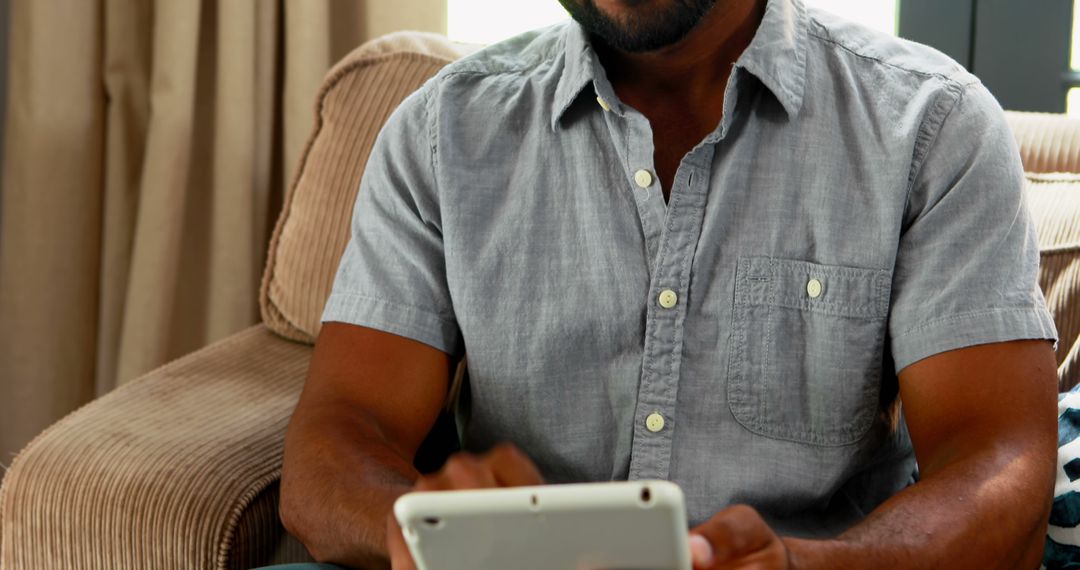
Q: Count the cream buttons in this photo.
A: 5